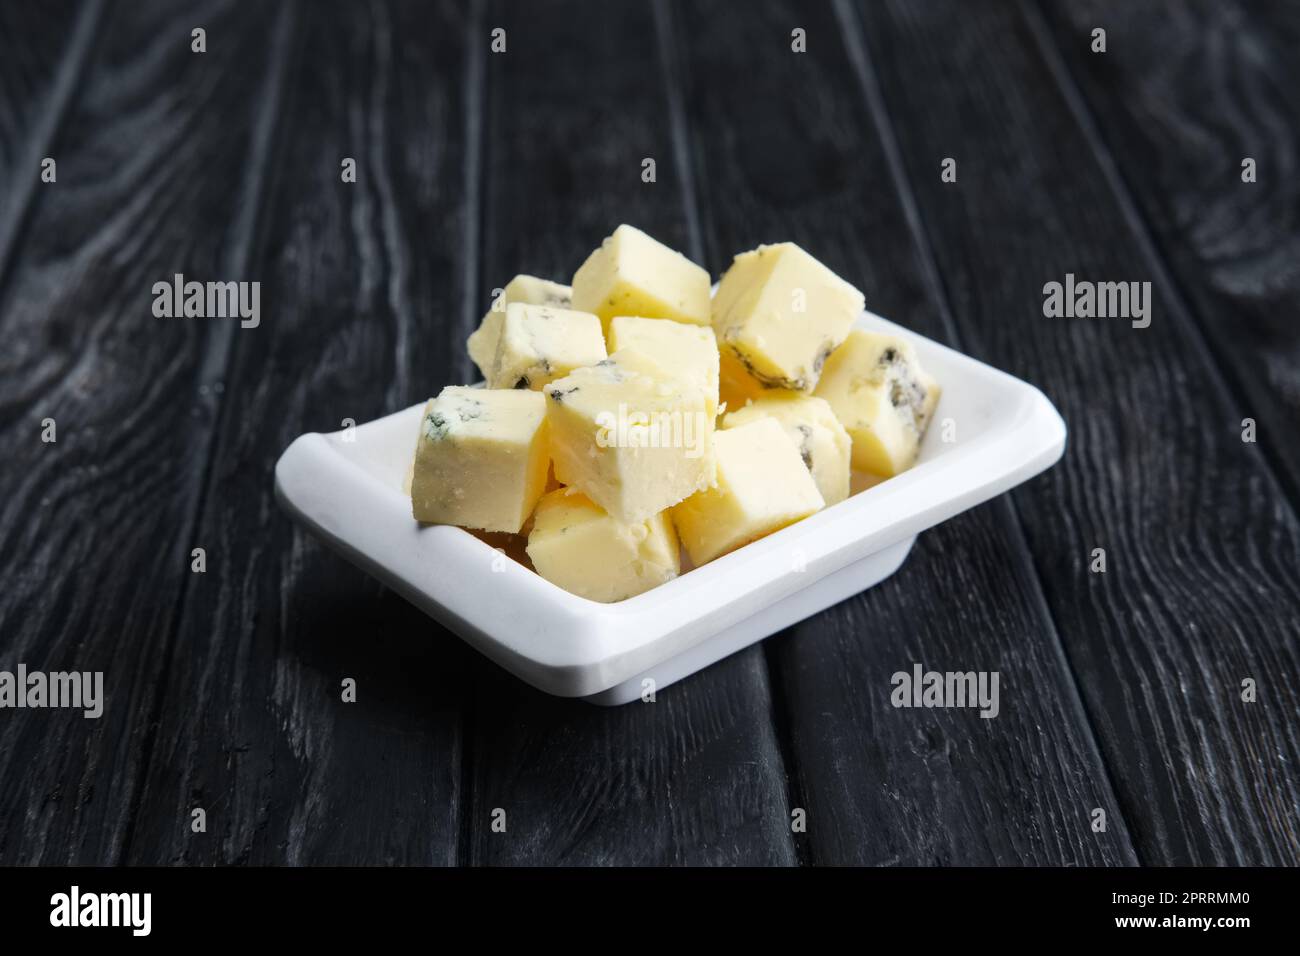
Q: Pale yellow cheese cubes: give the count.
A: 11